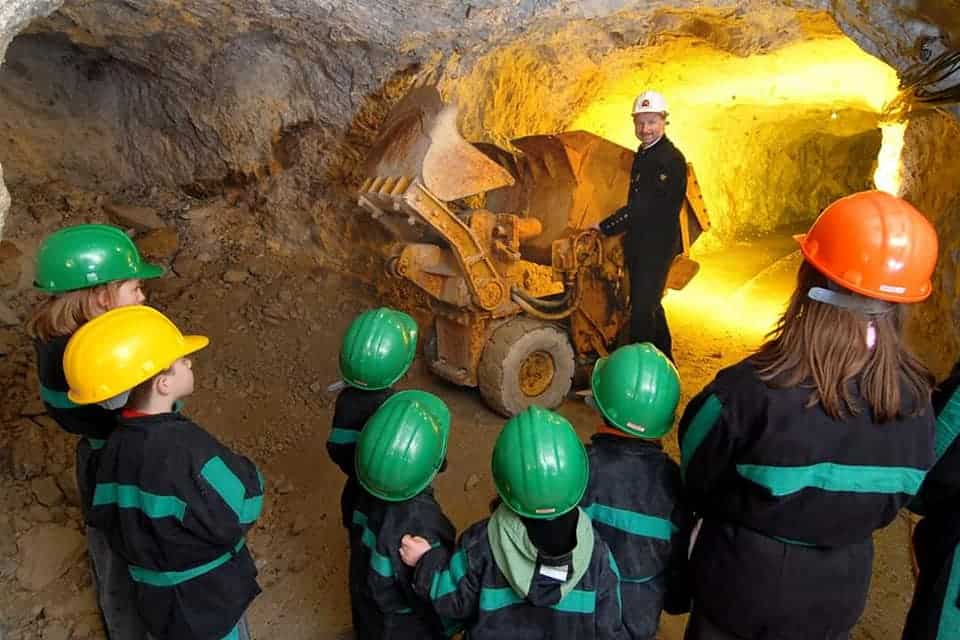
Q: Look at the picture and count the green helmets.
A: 5